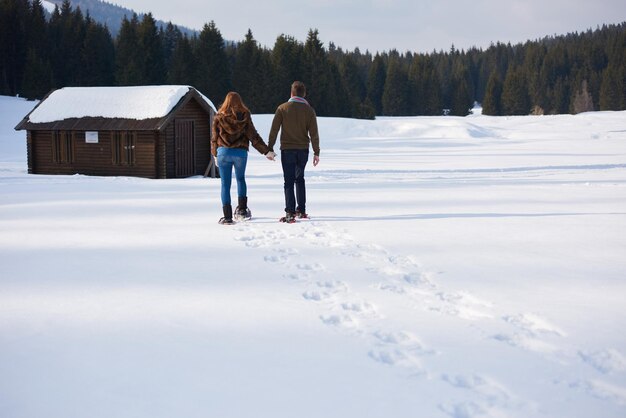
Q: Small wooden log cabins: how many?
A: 1